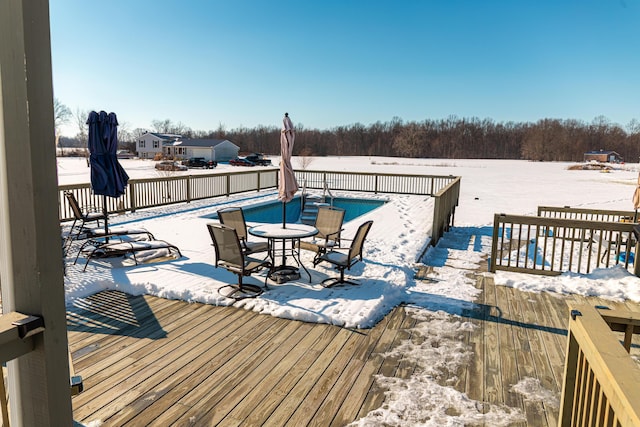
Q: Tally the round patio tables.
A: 1